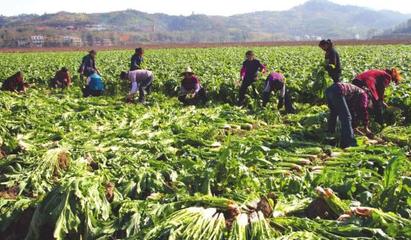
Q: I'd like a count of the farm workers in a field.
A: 12